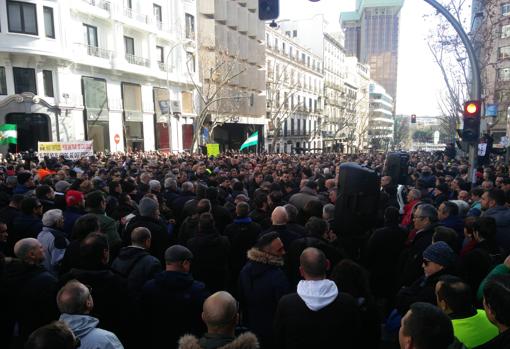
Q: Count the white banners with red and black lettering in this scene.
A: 1